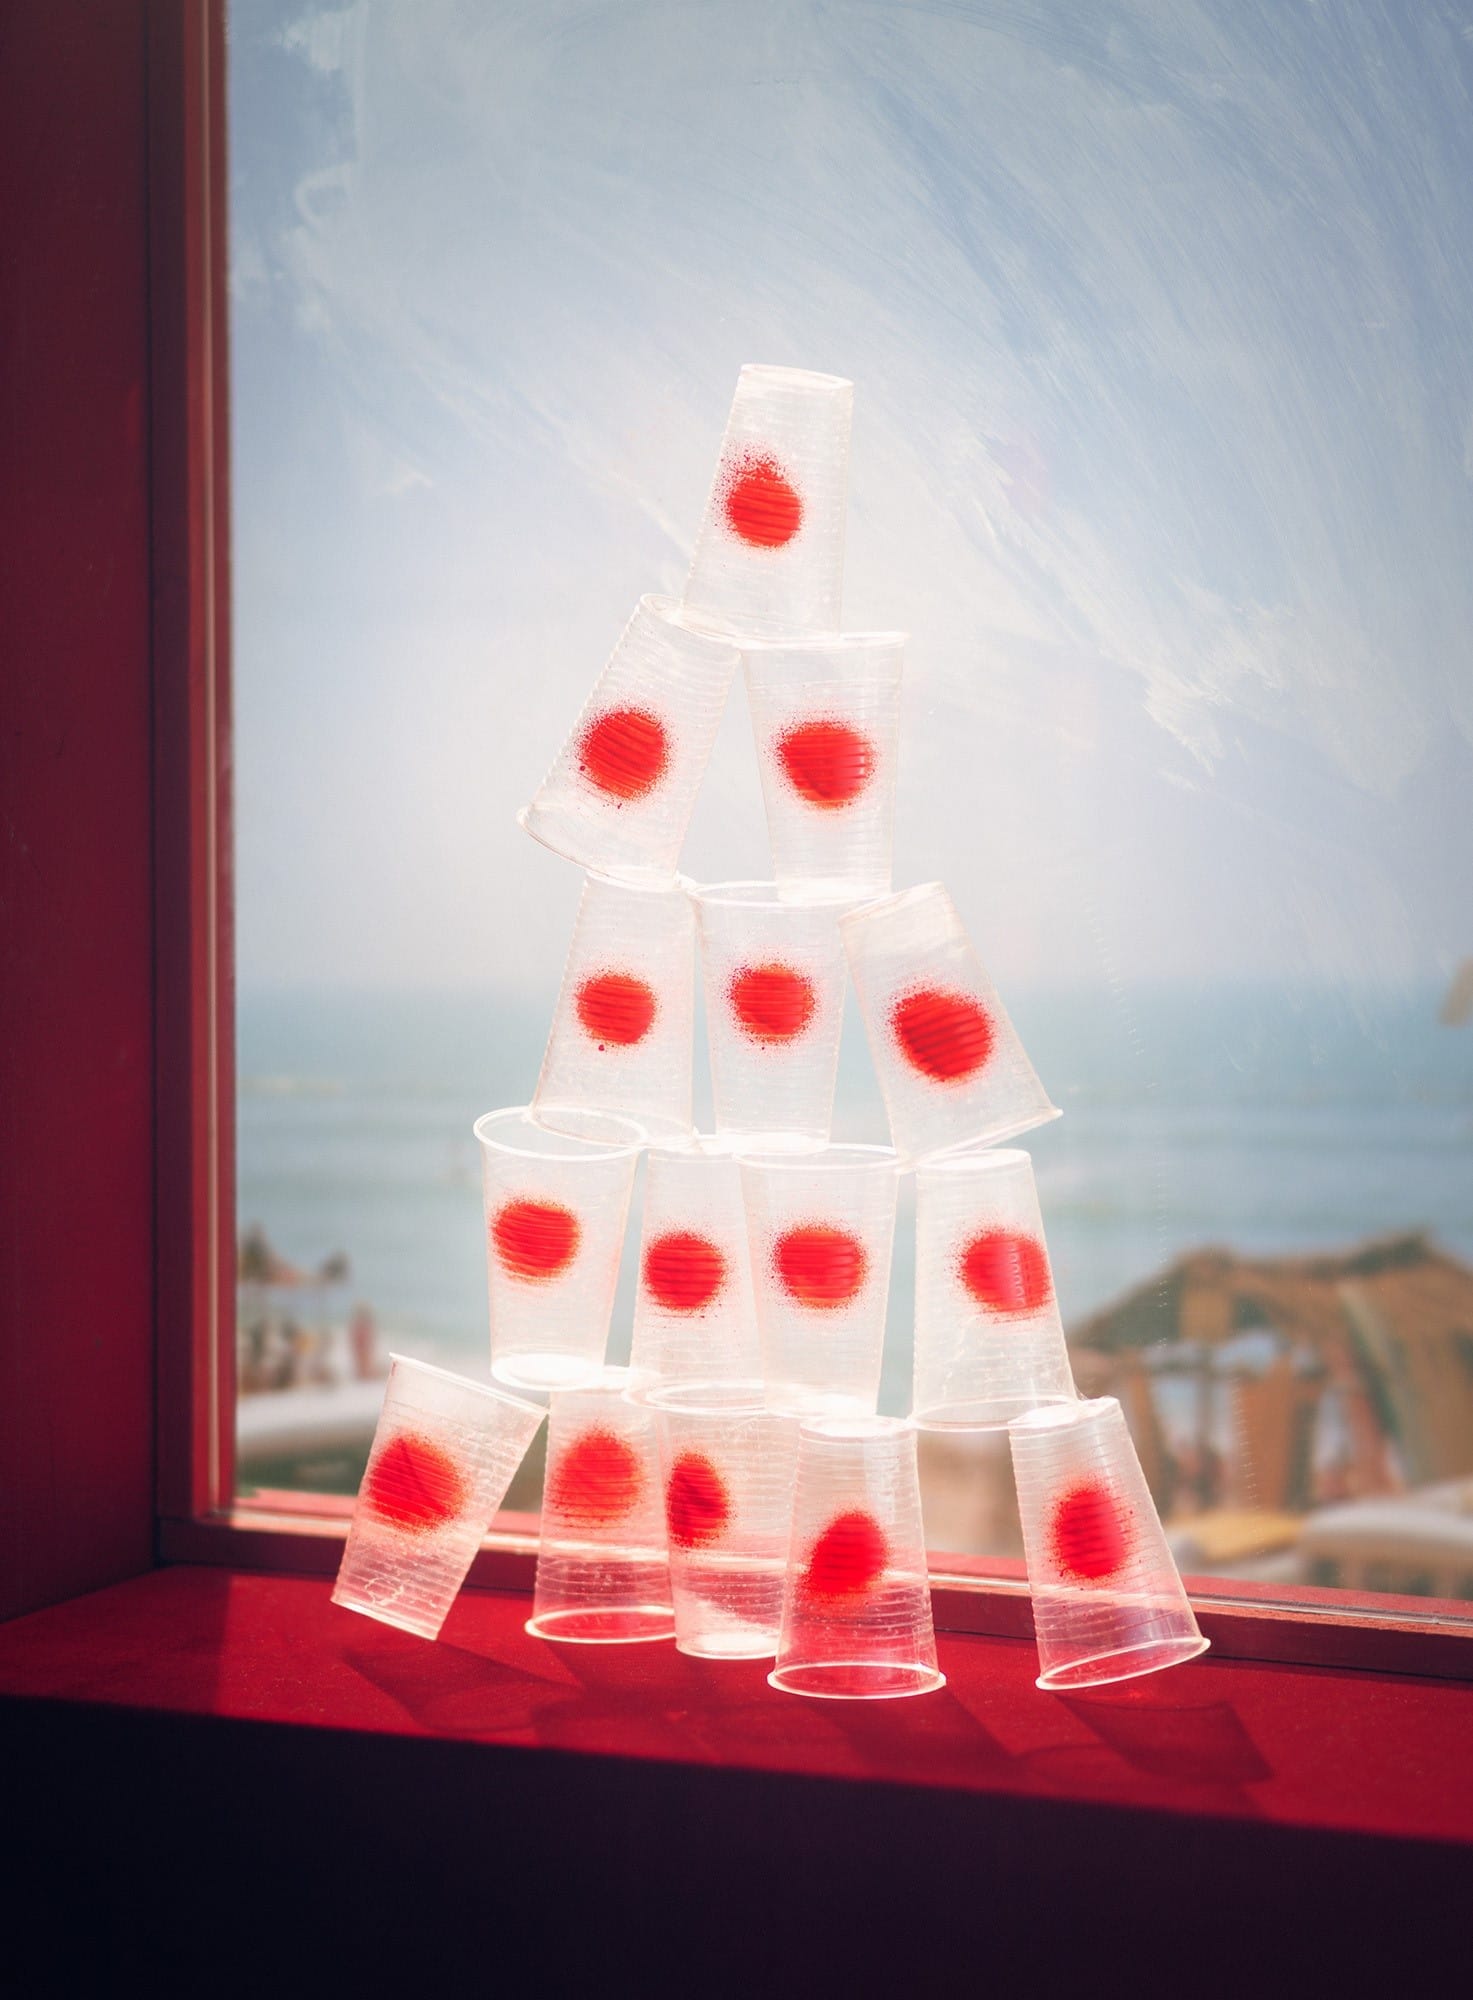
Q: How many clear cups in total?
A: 15